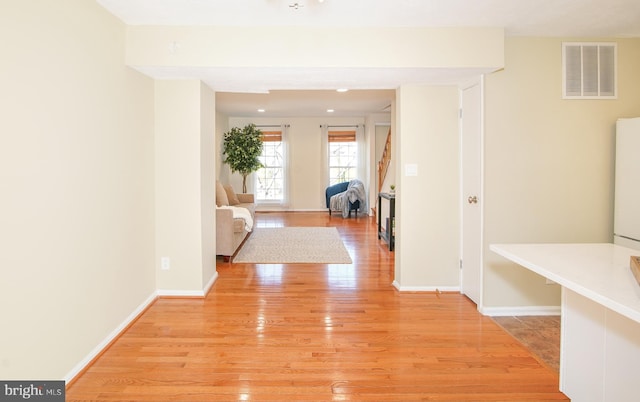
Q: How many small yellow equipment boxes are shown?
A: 0